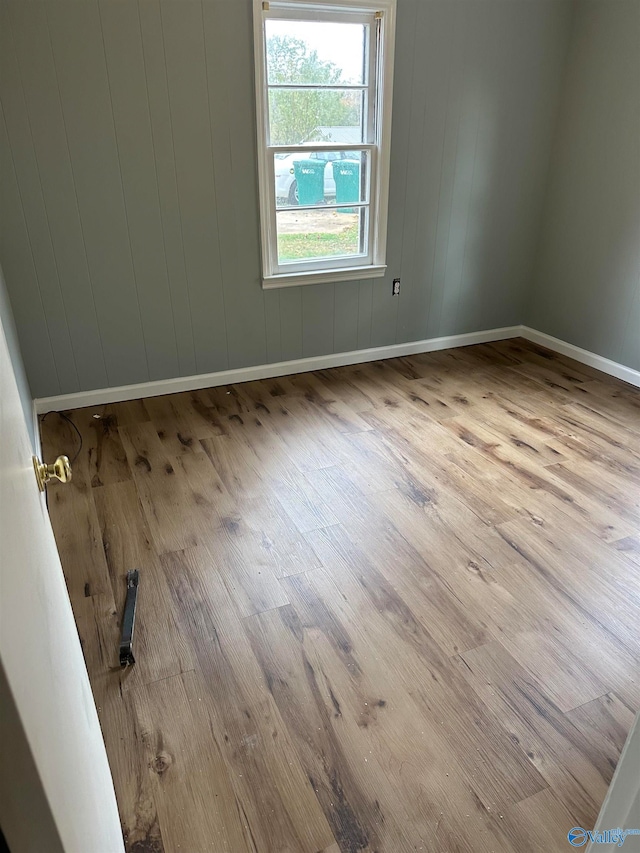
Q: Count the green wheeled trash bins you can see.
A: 2